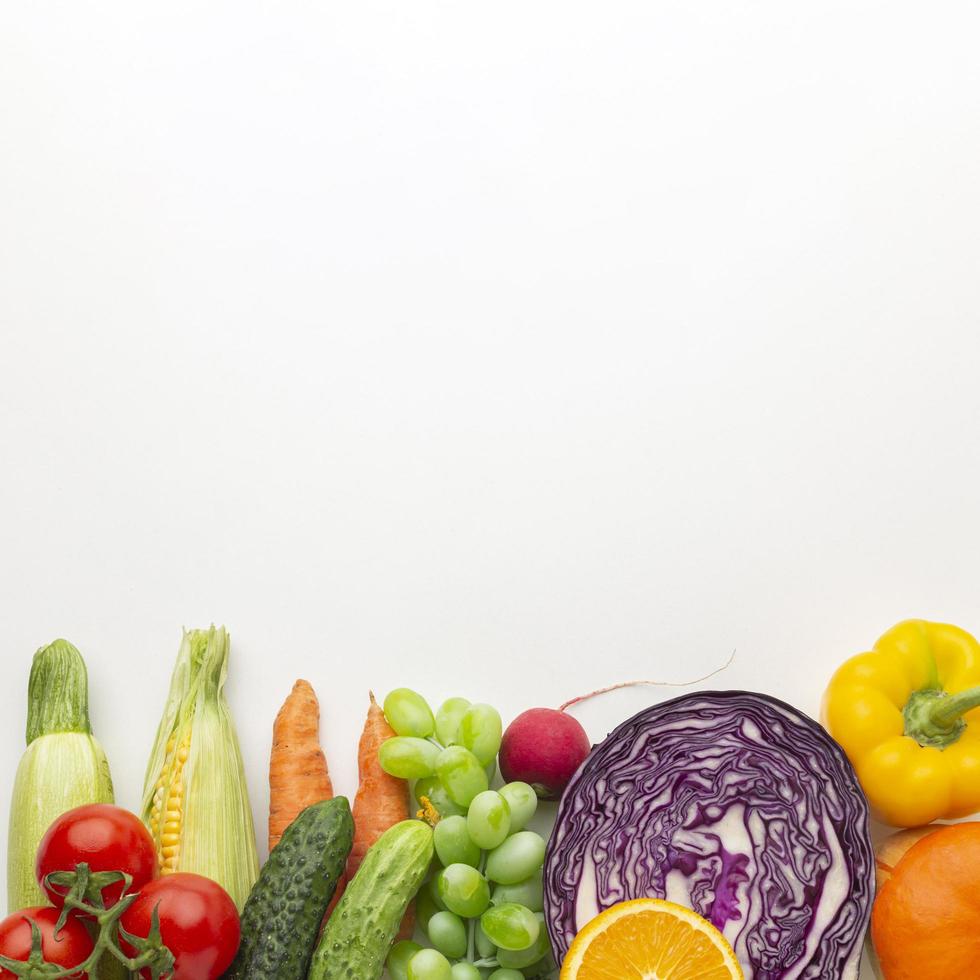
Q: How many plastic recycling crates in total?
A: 0